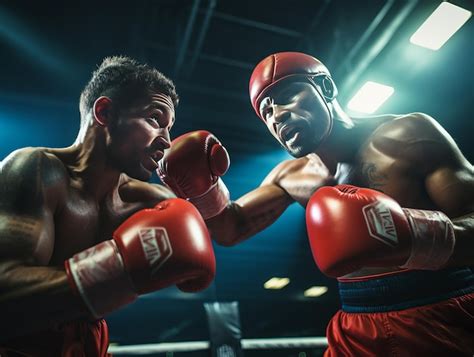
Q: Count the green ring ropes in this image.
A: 0